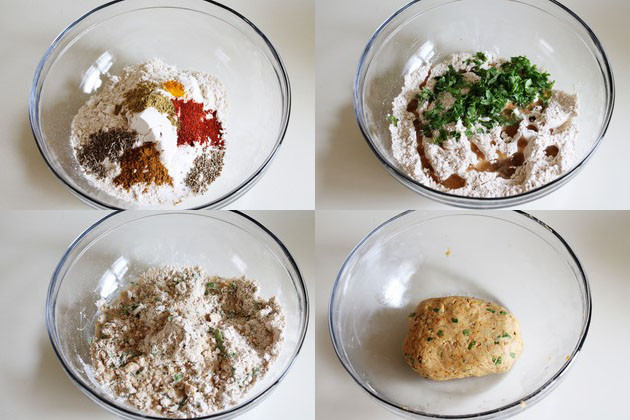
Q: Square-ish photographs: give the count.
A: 4